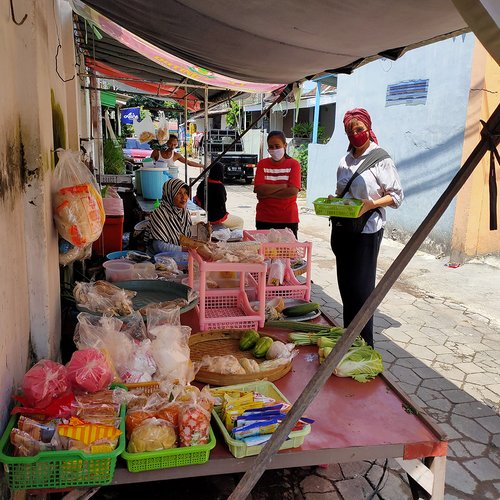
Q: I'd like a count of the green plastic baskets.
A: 4